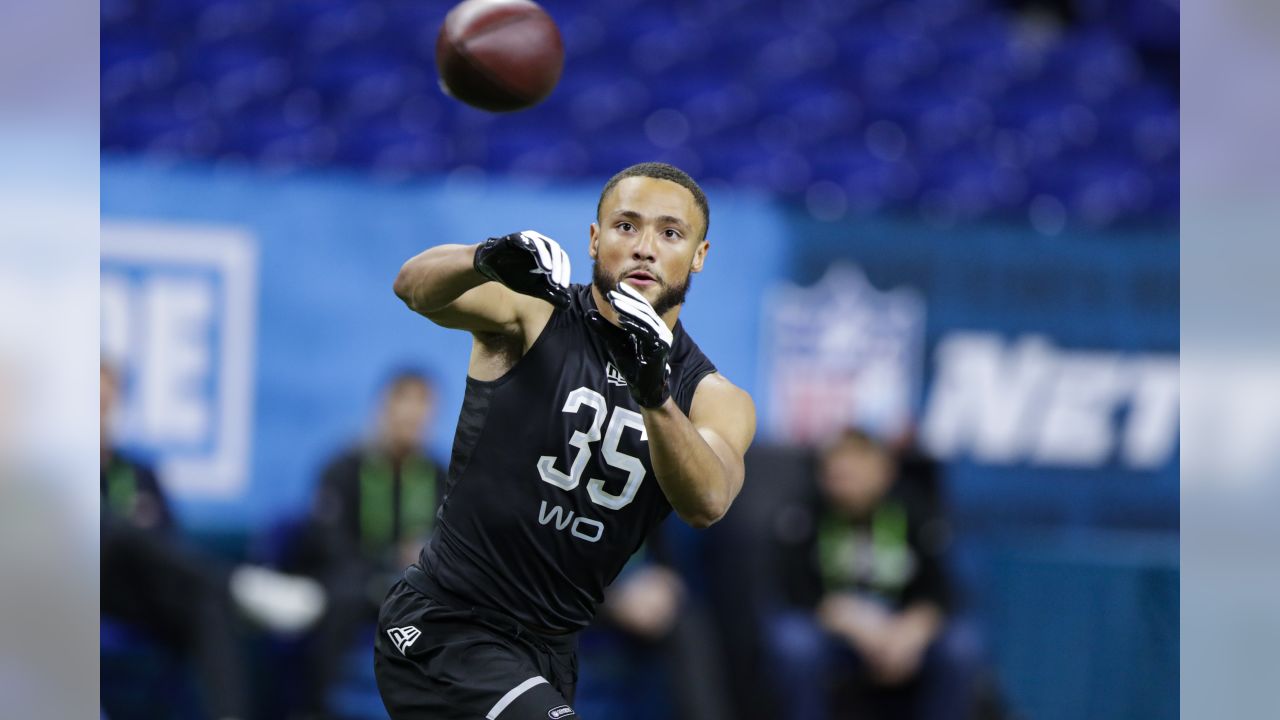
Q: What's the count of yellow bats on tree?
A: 0